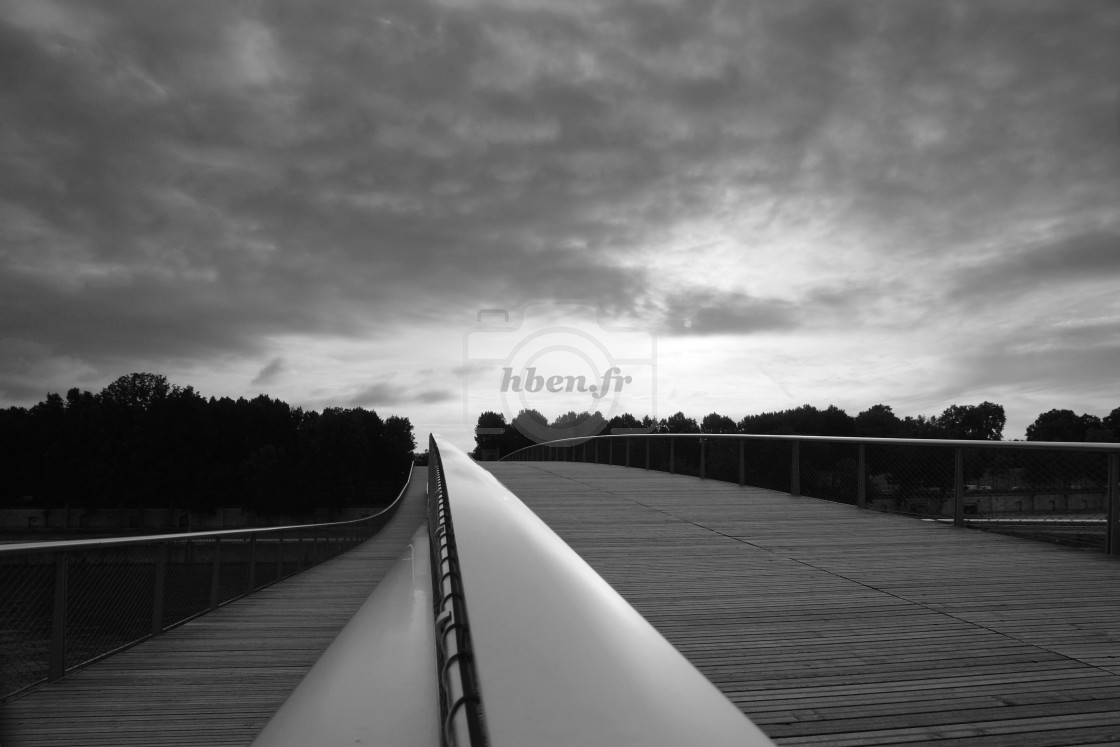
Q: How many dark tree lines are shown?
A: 2